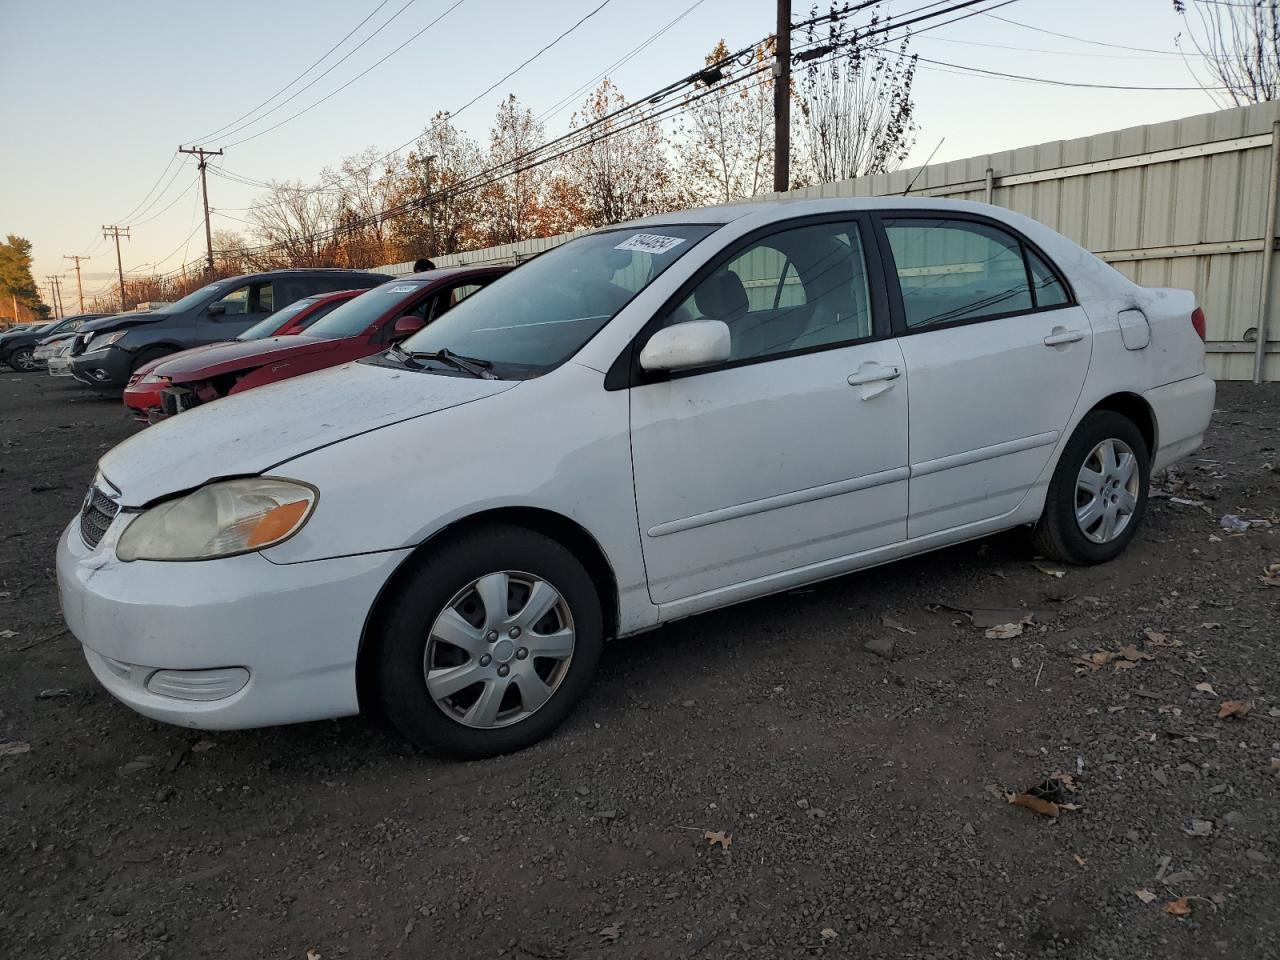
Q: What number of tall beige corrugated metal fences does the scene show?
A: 1